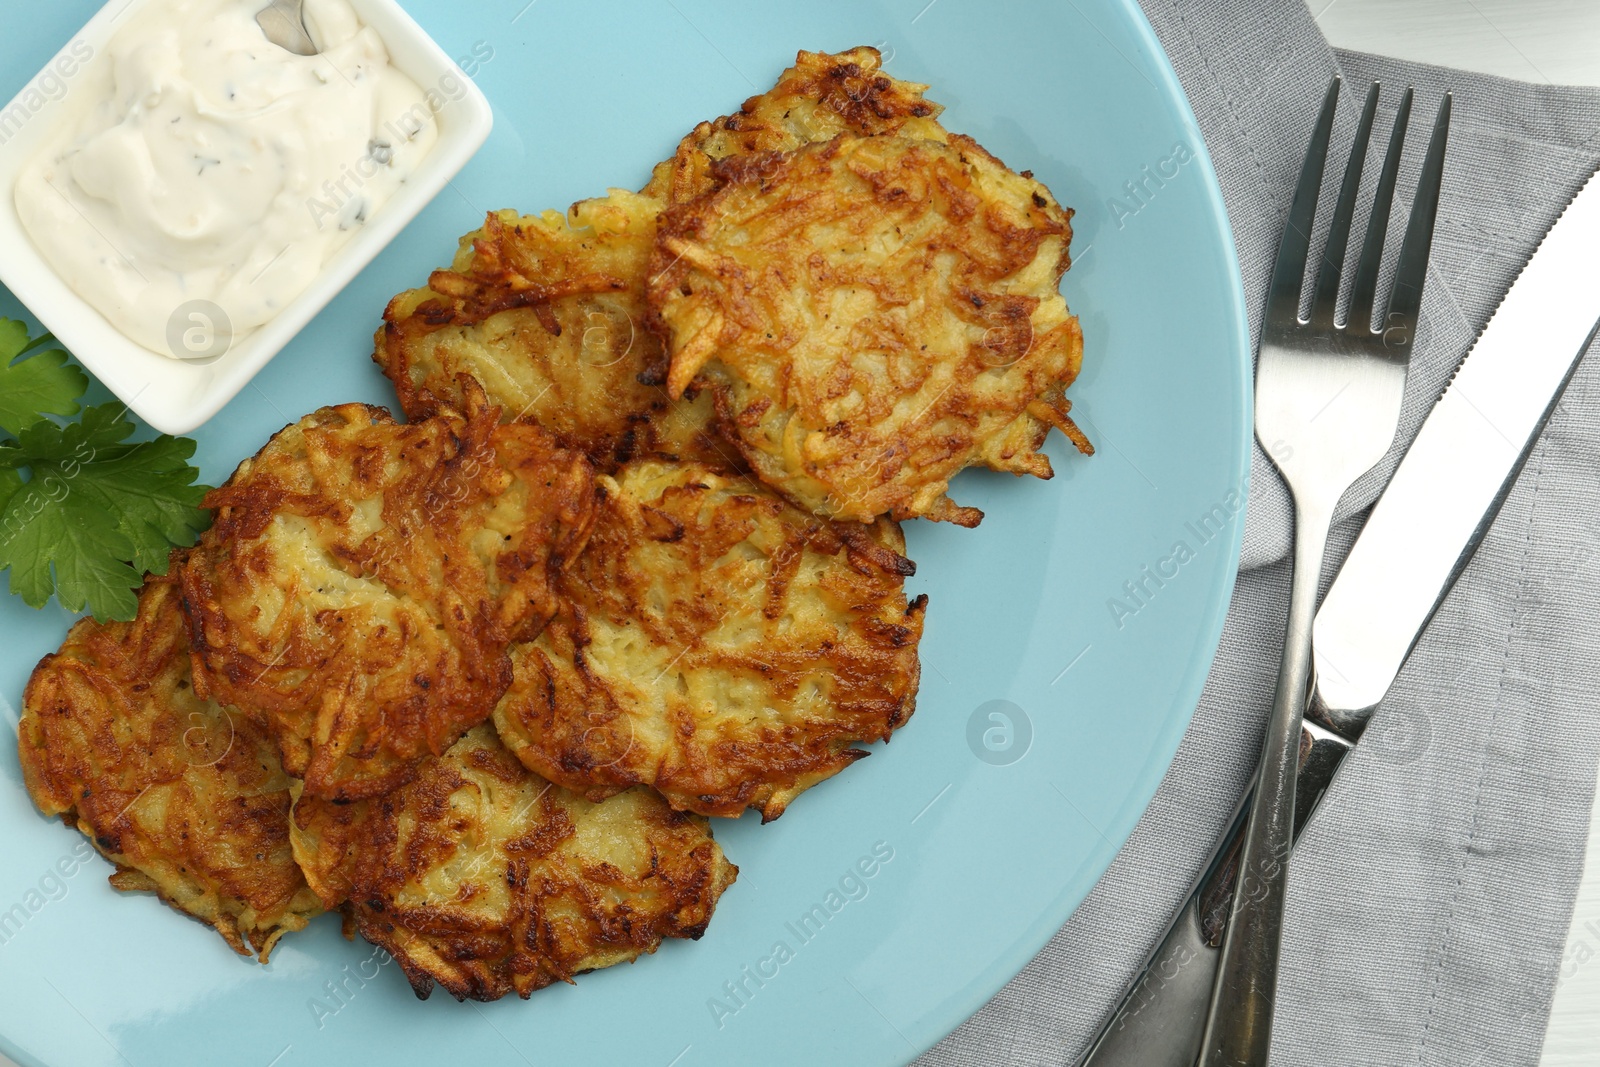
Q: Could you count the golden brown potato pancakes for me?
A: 7